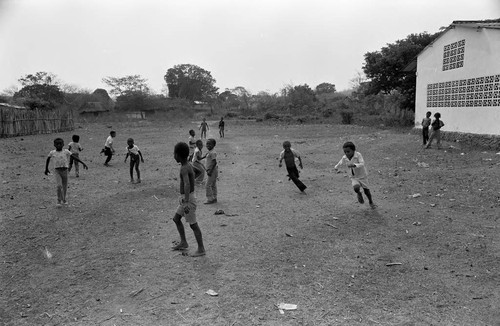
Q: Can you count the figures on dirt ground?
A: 14